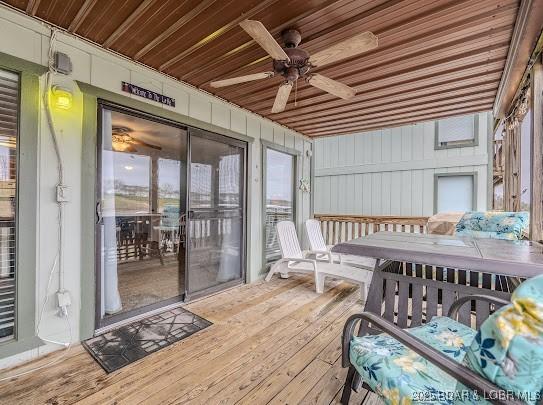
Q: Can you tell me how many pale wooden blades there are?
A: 5